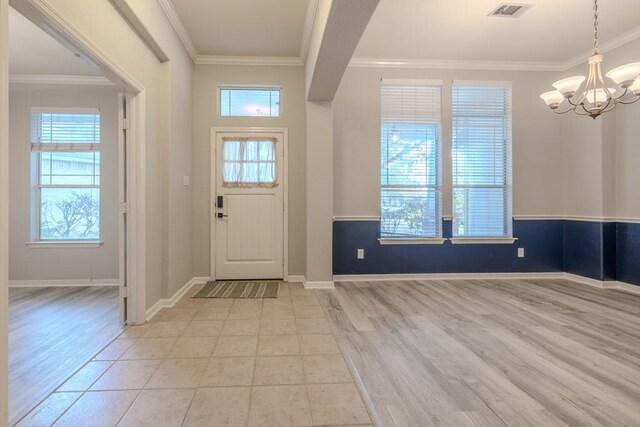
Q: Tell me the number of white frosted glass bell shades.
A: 5